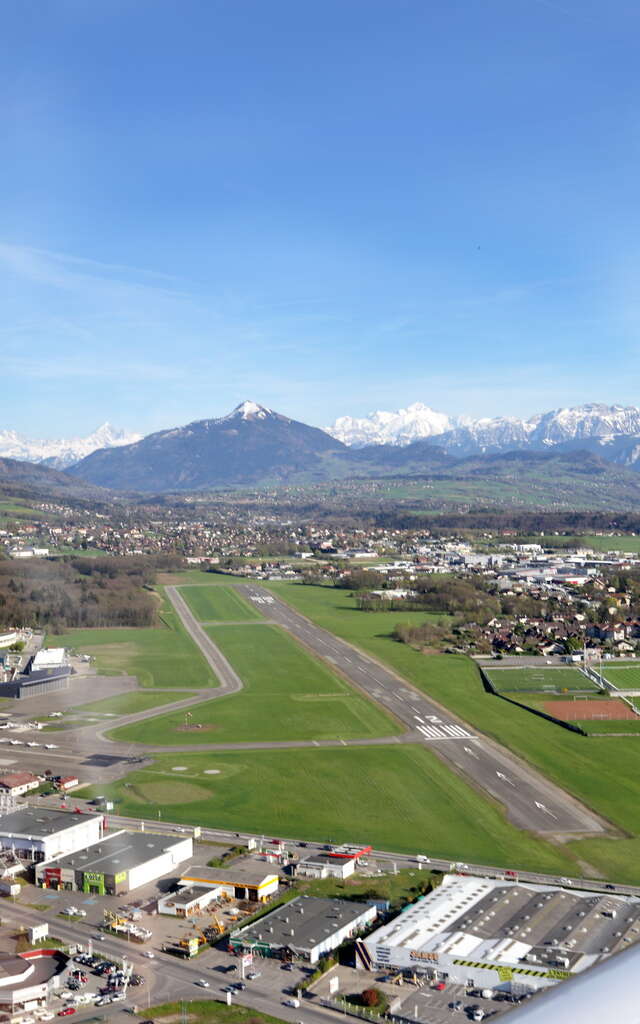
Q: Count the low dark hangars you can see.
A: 1